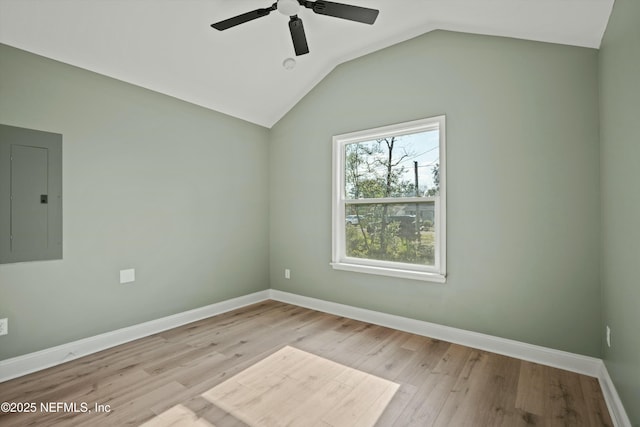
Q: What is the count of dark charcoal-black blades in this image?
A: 3